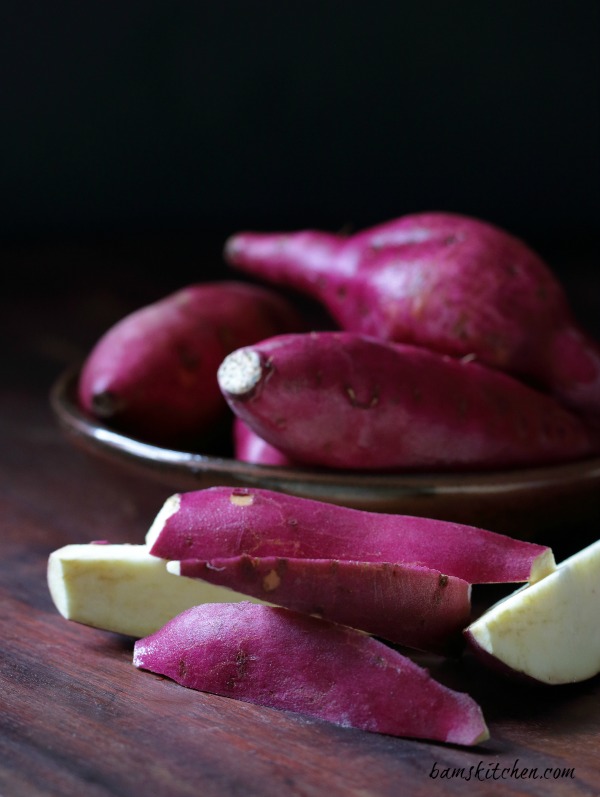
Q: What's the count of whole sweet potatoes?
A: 4